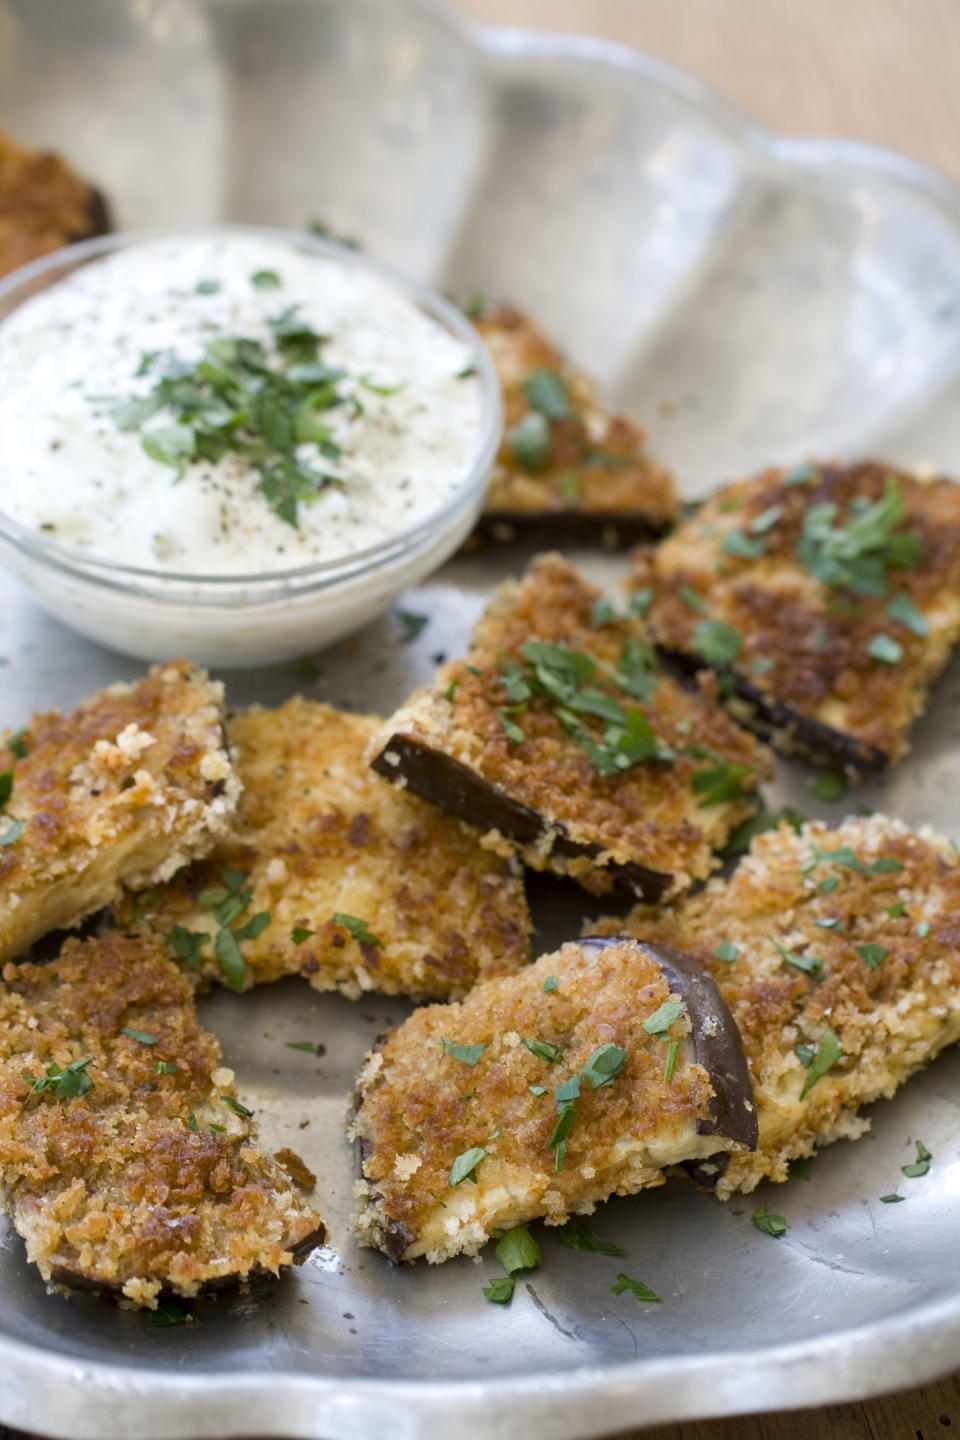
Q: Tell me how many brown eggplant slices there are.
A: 9